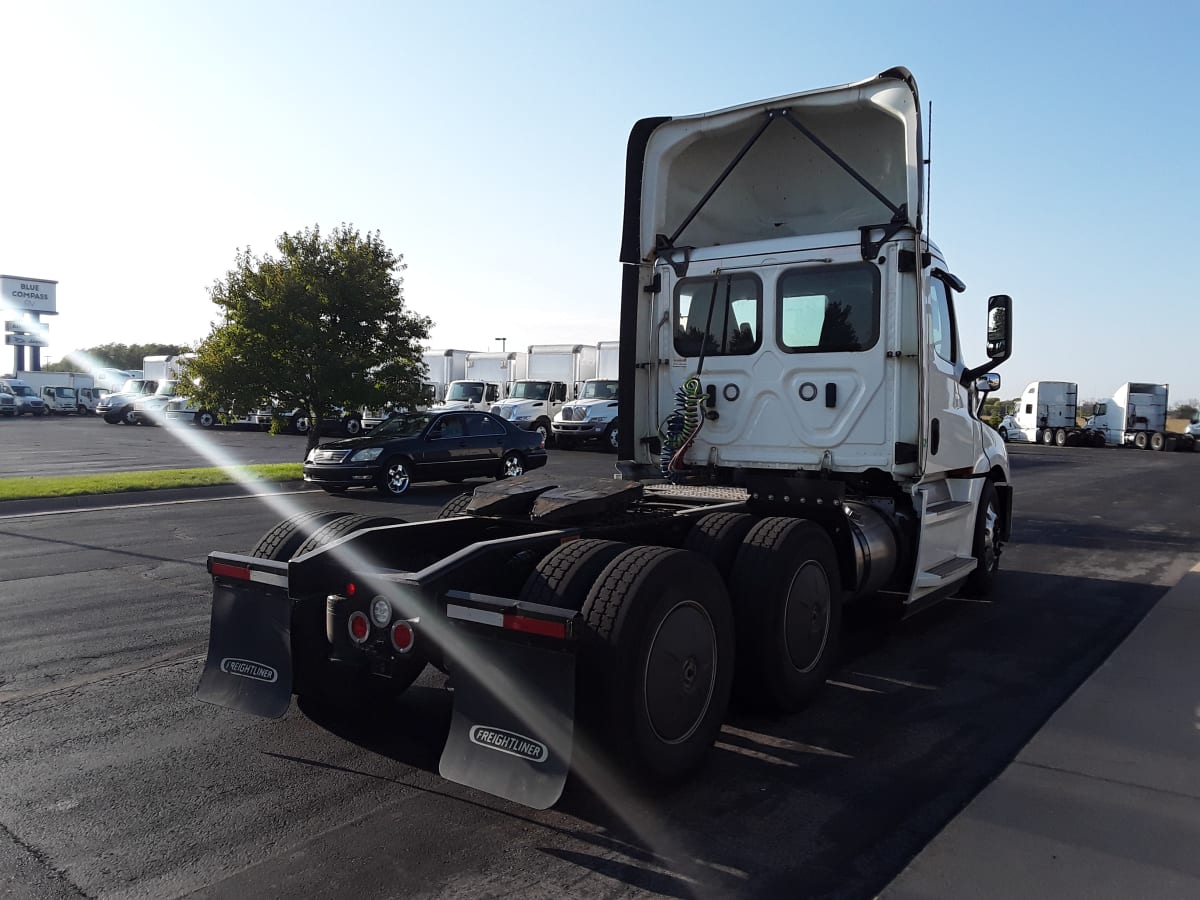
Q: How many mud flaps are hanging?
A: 2